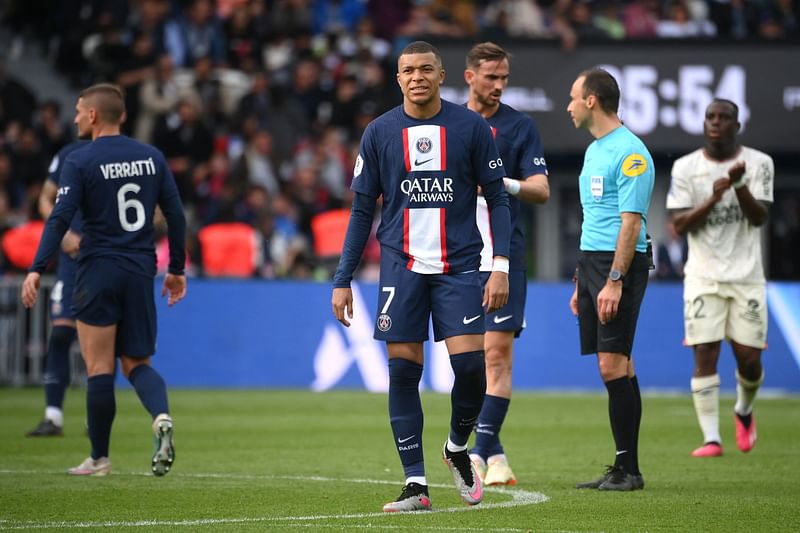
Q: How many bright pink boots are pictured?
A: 2